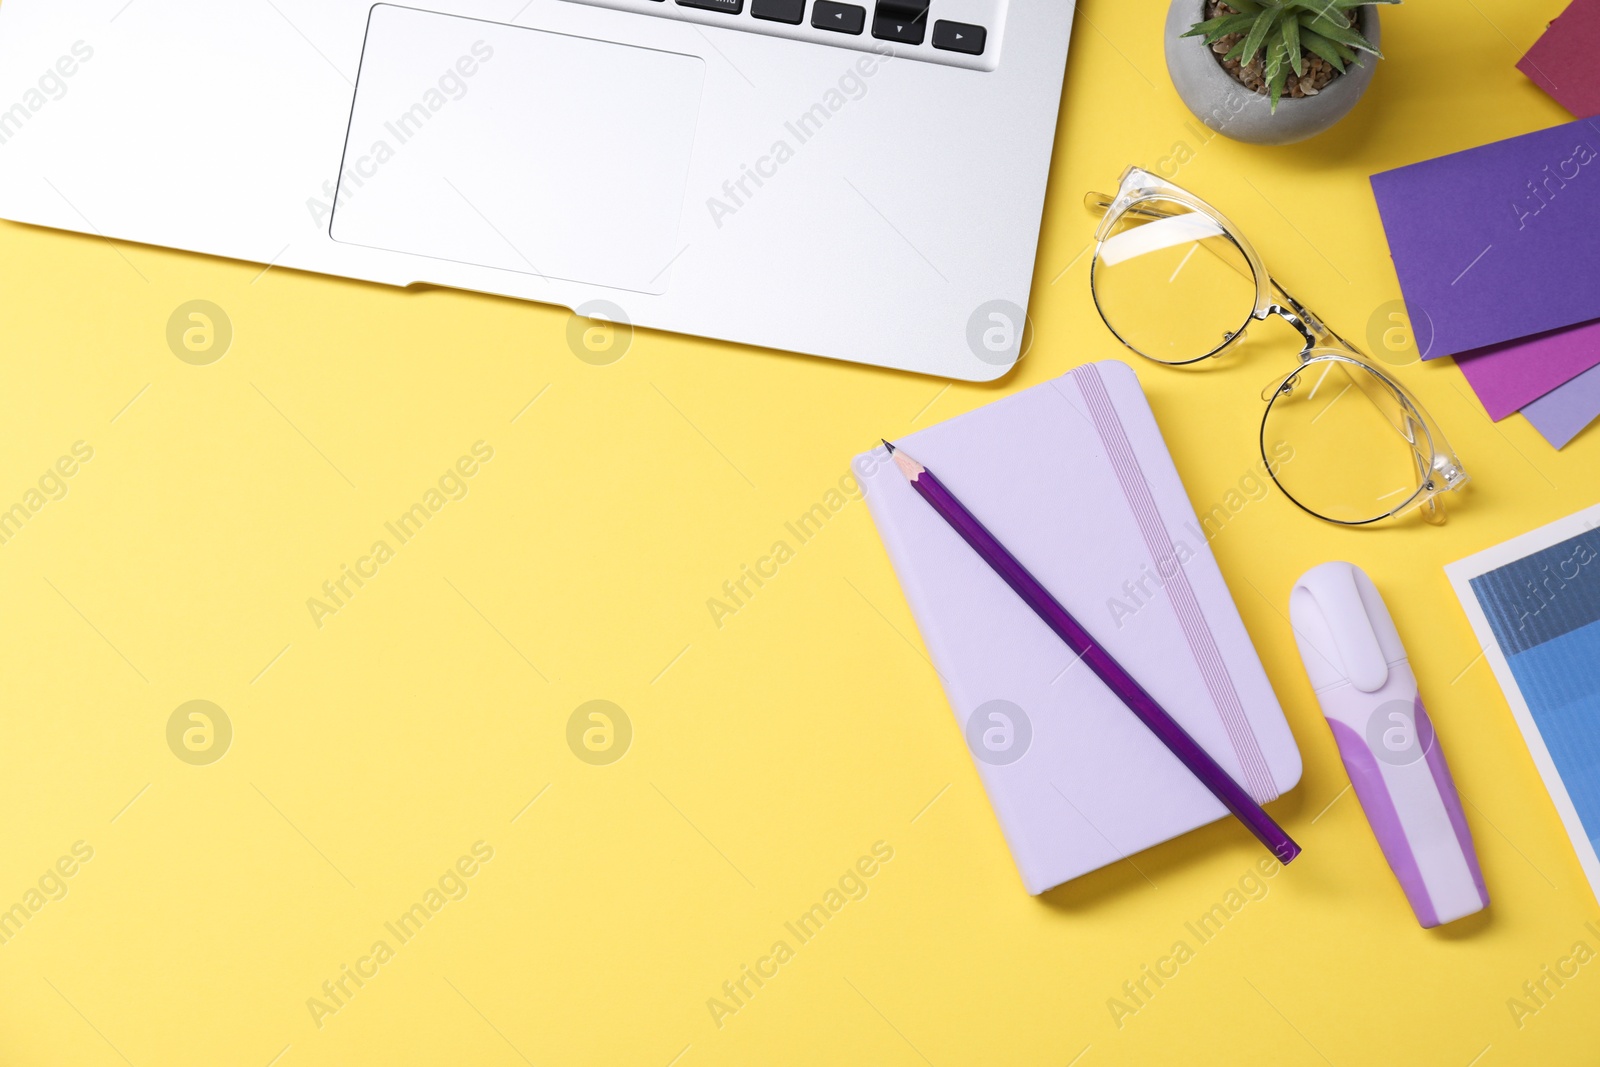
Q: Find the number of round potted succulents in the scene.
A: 1